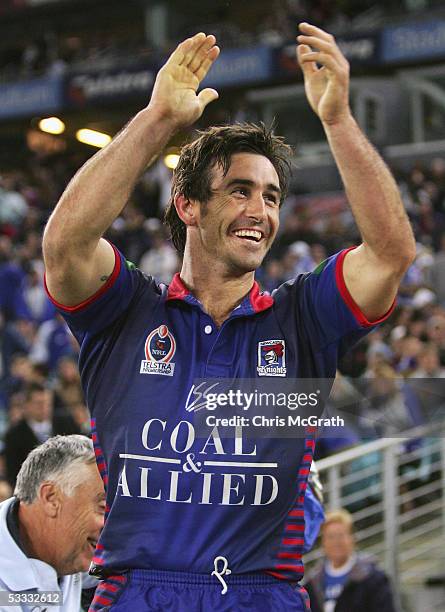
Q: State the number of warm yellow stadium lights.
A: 3